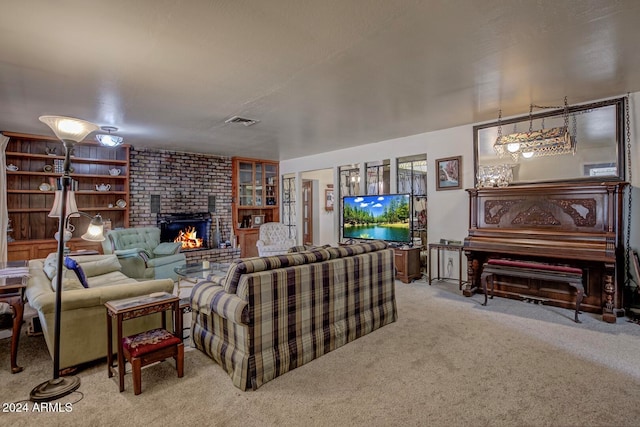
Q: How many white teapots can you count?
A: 3